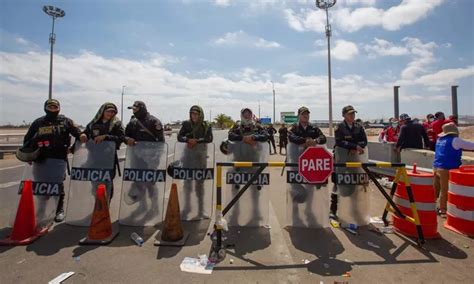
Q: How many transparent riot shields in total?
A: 7